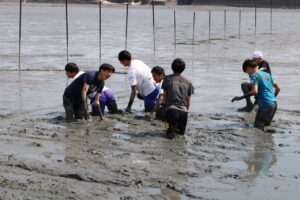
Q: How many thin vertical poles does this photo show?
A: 12